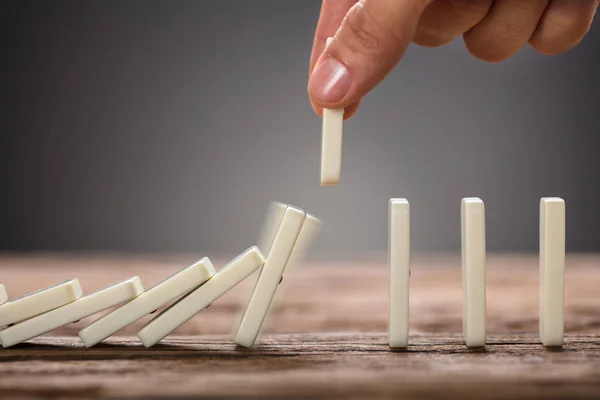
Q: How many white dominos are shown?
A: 10